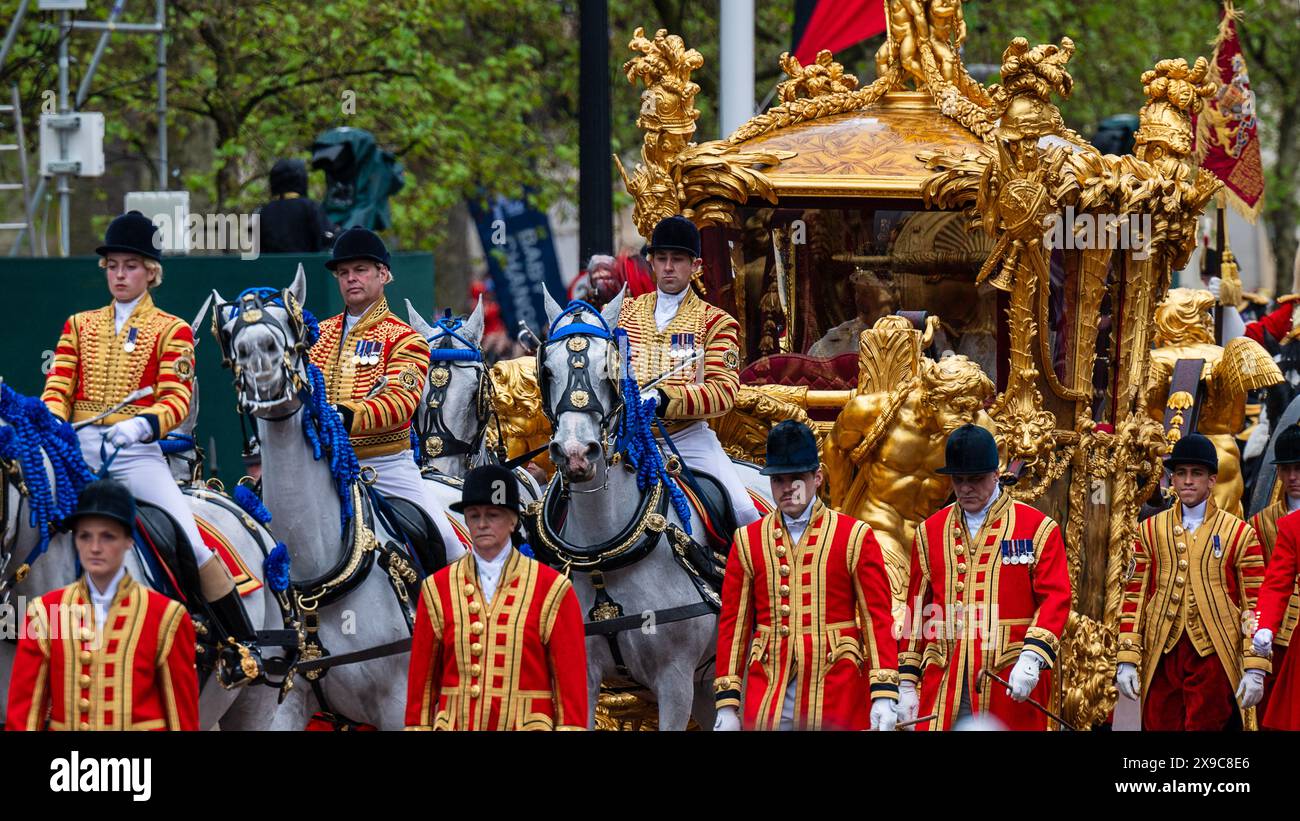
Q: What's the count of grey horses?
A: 5